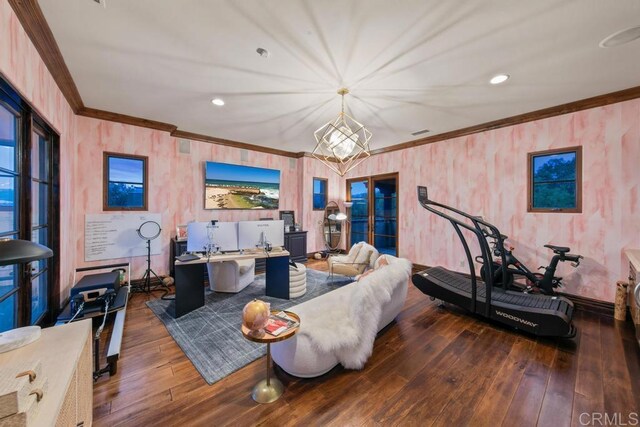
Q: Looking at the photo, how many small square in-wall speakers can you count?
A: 3